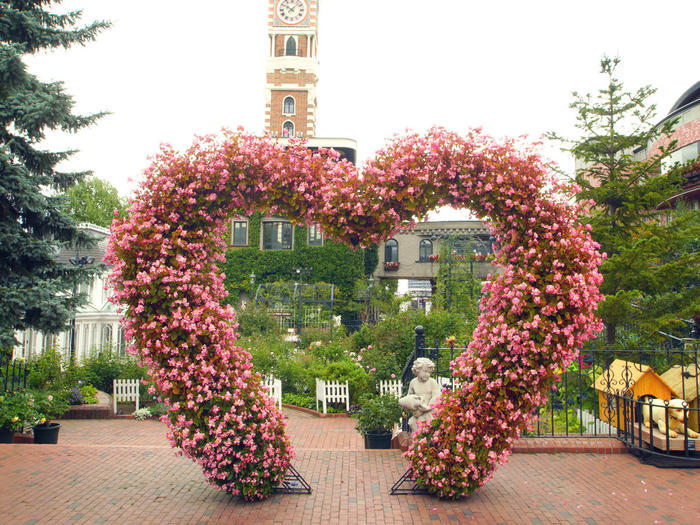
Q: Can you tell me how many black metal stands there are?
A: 2